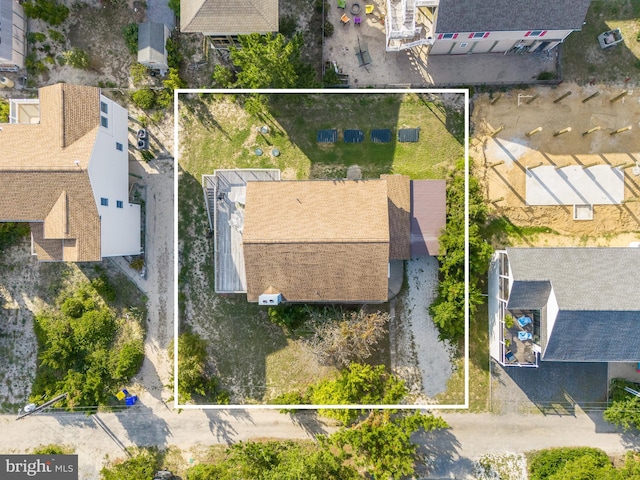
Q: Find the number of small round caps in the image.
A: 3